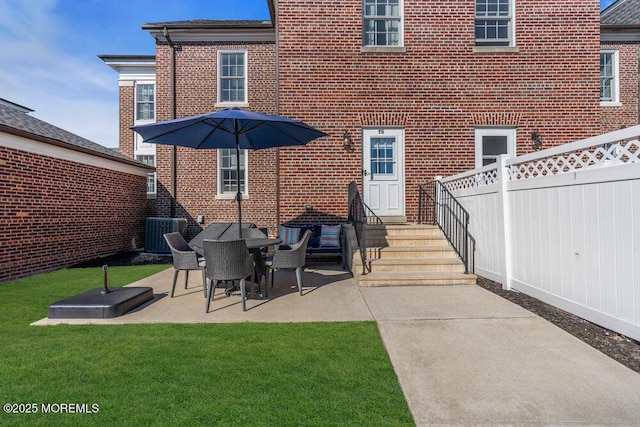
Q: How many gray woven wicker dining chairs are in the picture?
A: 3